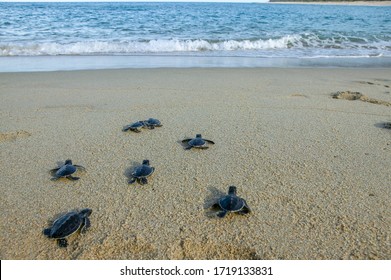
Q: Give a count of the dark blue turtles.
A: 7